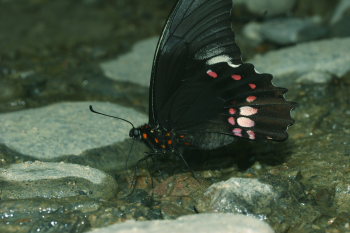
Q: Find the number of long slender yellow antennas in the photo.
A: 0